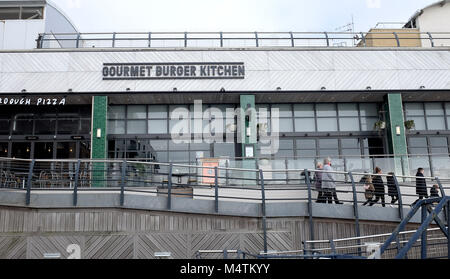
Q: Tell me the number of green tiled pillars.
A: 3